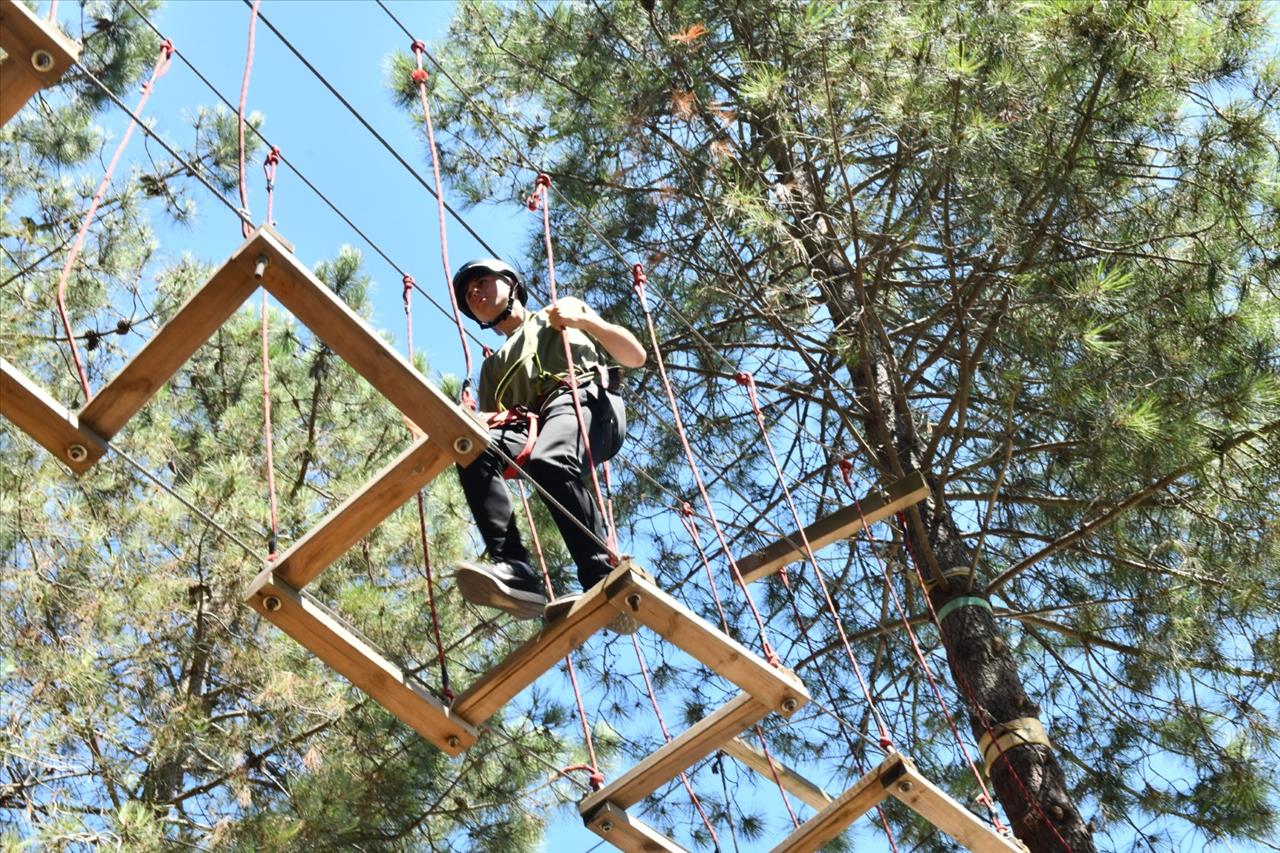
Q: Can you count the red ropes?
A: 15